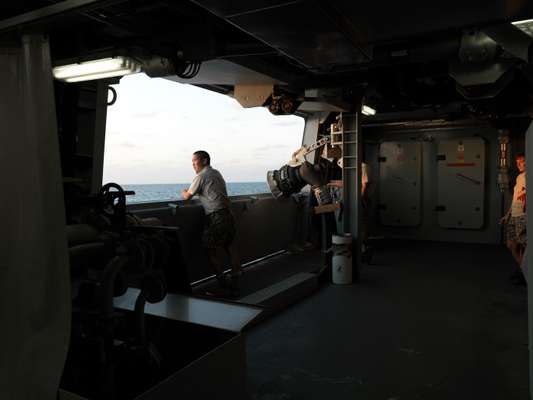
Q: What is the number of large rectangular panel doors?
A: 2